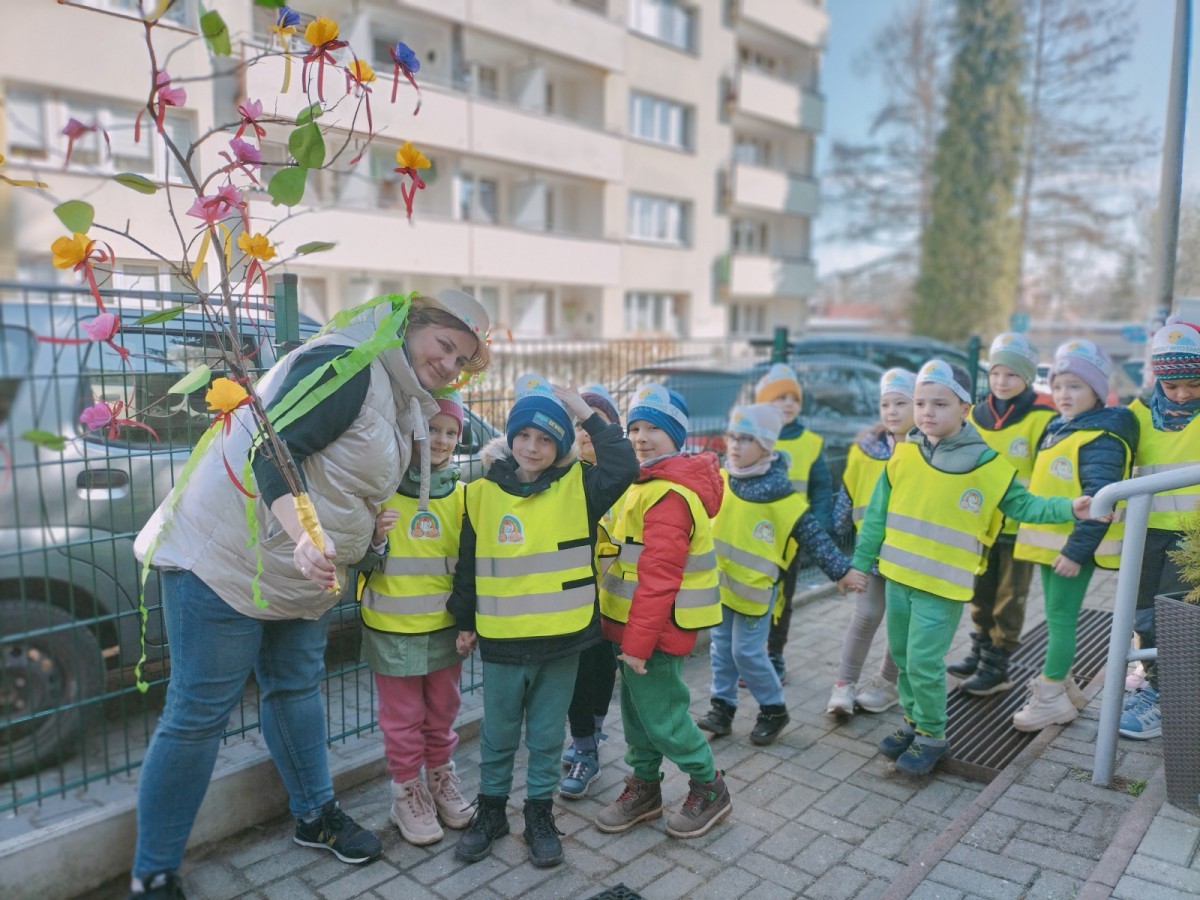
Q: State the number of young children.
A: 11